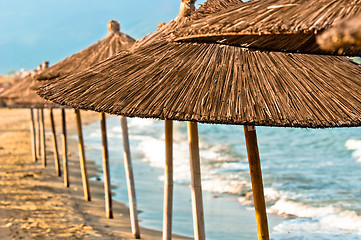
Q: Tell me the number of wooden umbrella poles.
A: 11